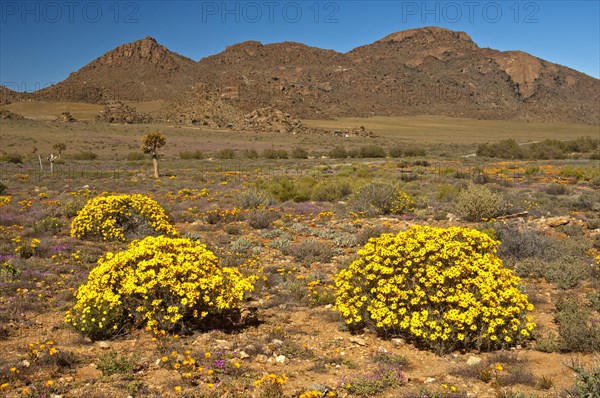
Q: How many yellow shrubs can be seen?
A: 3